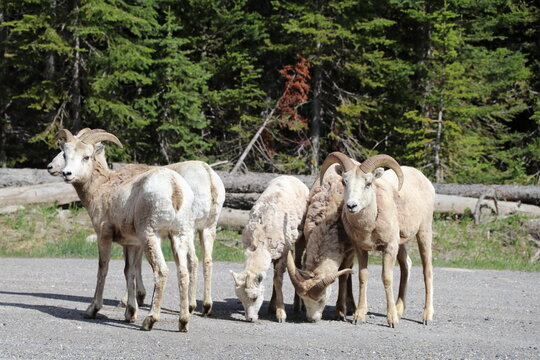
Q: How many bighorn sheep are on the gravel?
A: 5